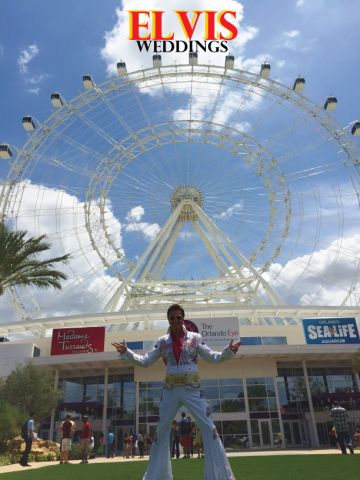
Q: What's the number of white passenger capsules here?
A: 12